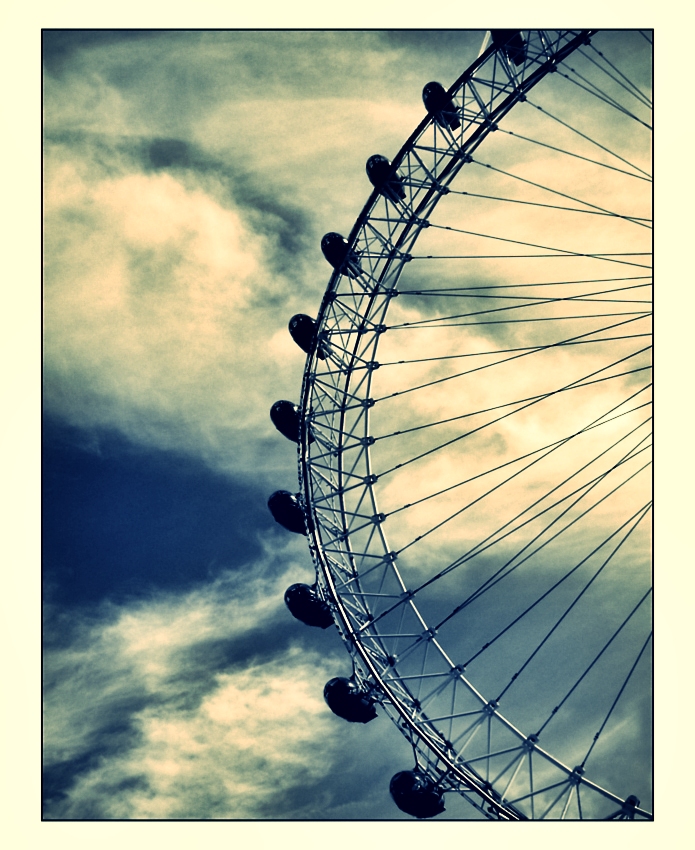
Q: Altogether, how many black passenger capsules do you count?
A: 10